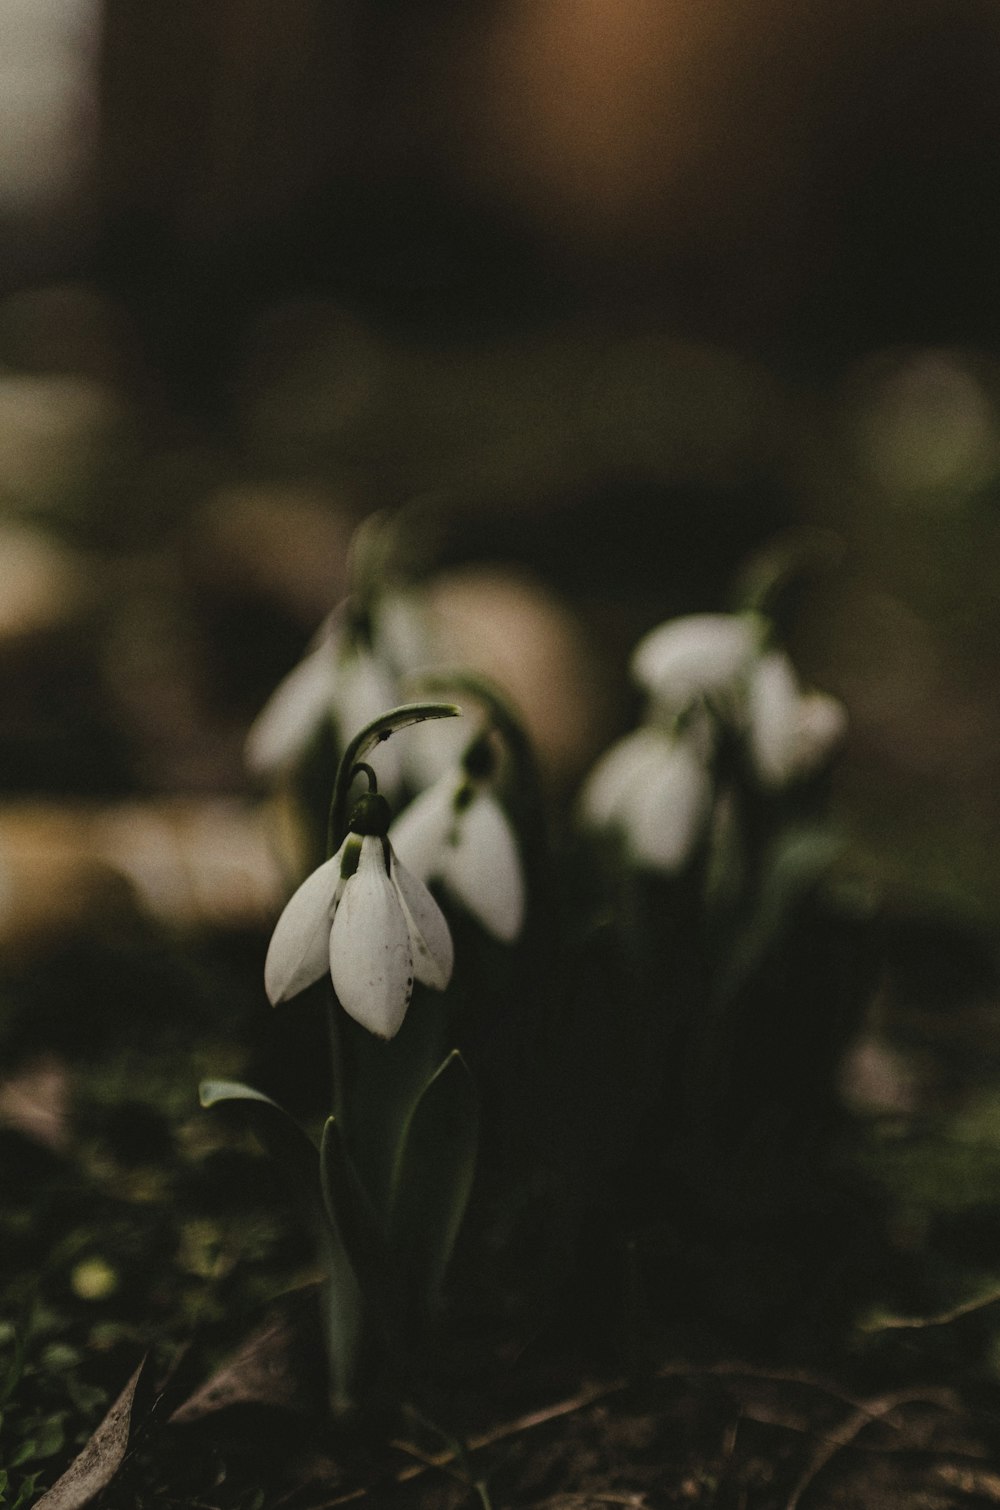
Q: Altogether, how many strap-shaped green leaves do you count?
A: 3